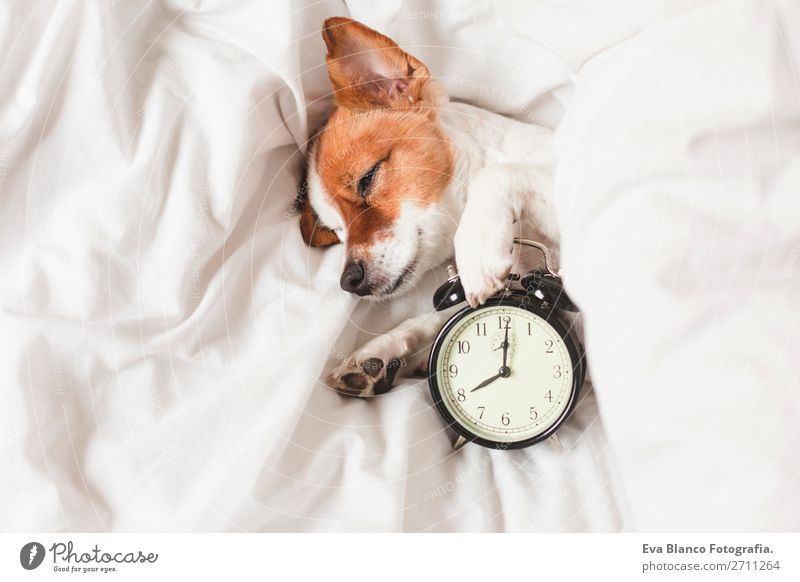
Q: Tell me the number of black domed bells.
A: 2